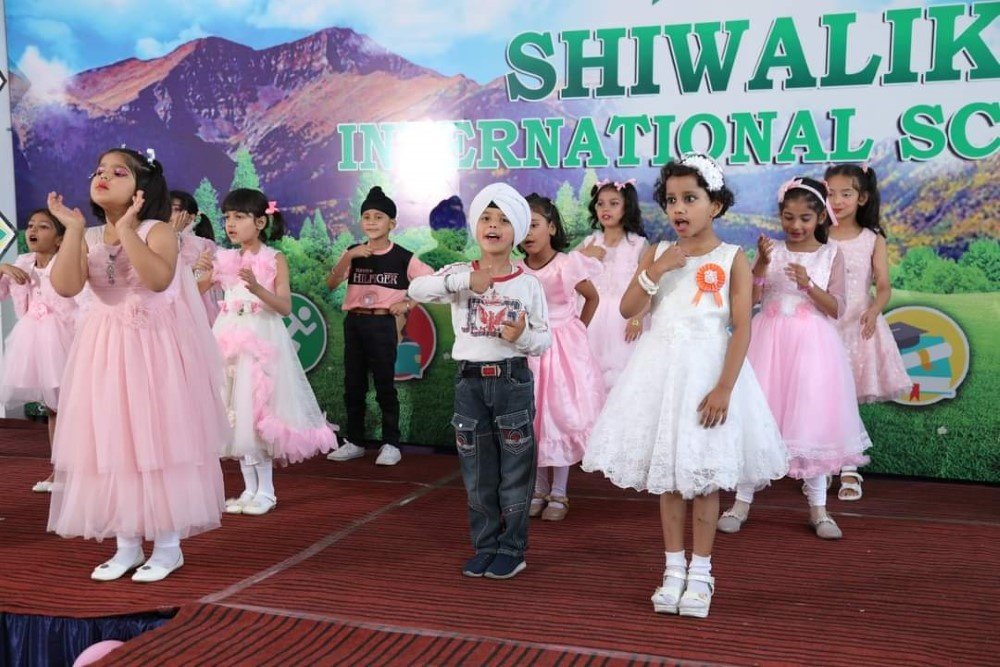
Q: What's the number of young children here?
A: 11